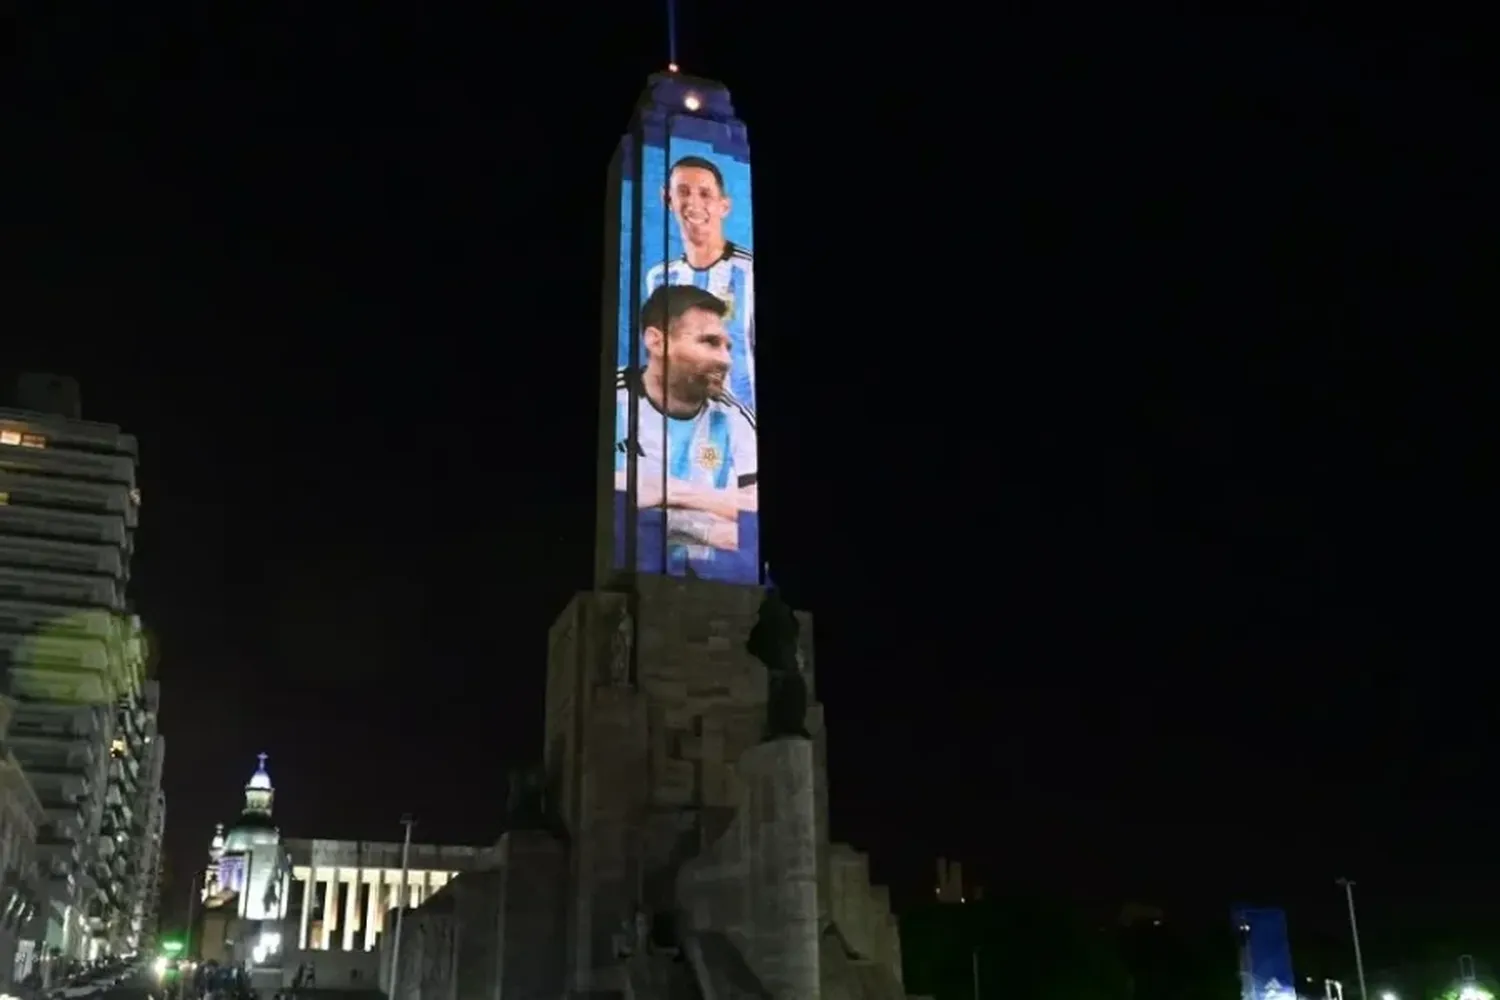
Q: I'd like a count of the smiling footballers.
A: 2